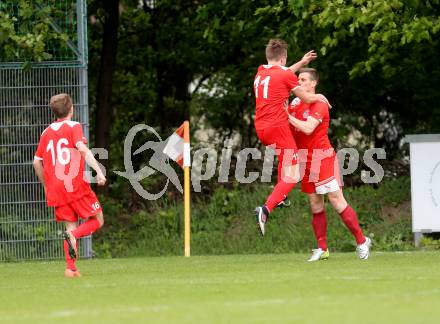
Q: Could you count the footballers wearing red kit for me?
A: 3